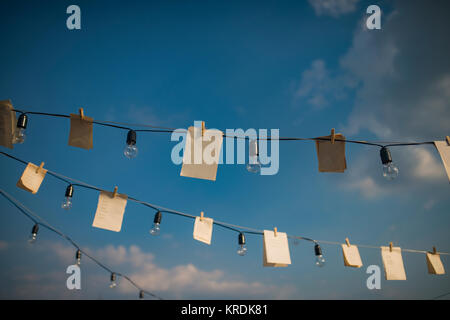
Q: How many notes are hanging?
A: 12